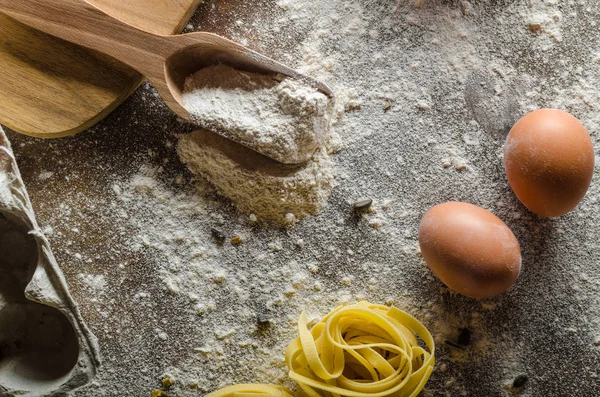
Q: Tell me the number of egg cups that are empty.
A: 2